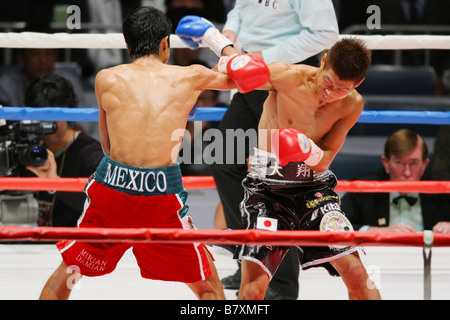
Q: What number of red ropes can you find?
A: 2